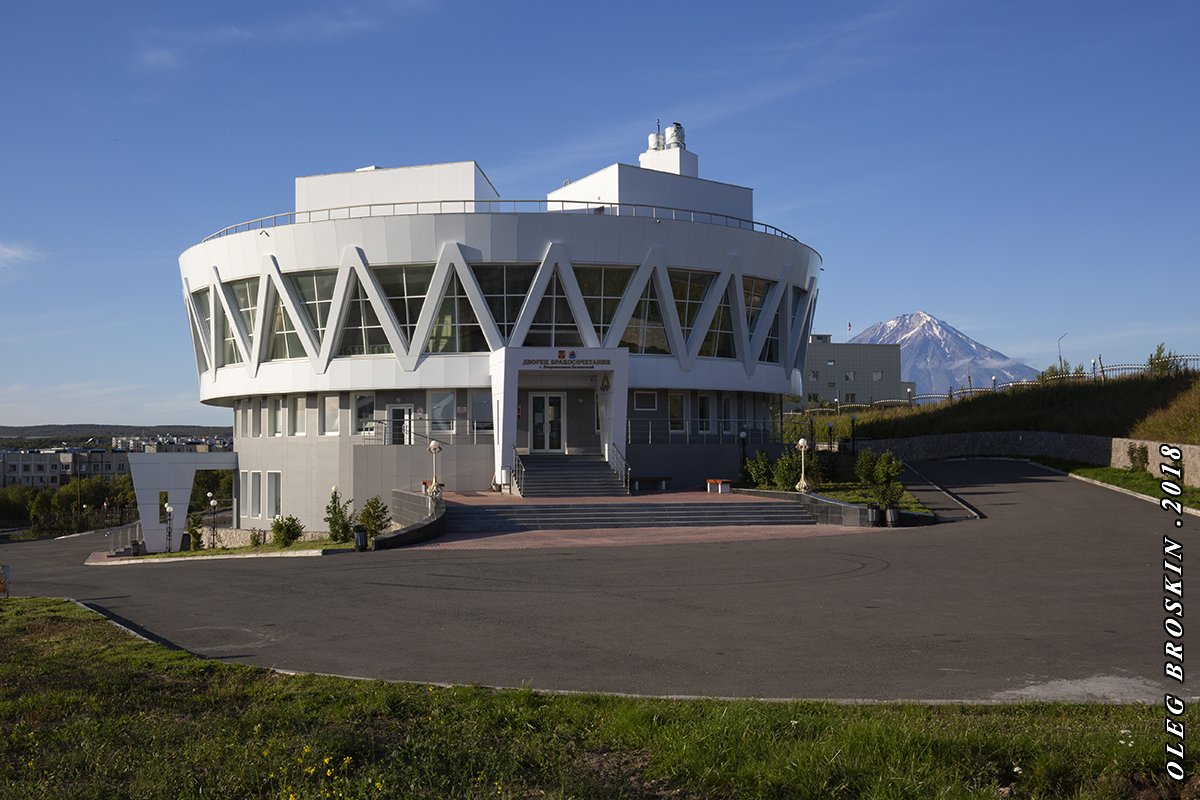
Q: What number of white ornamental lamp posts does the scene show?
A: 2